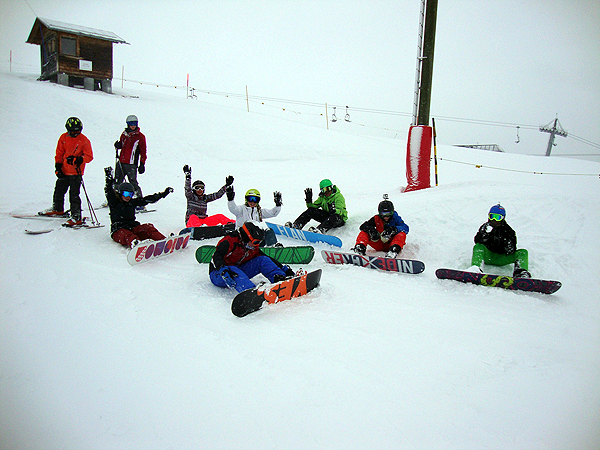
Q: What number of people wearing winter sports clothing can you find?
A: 9